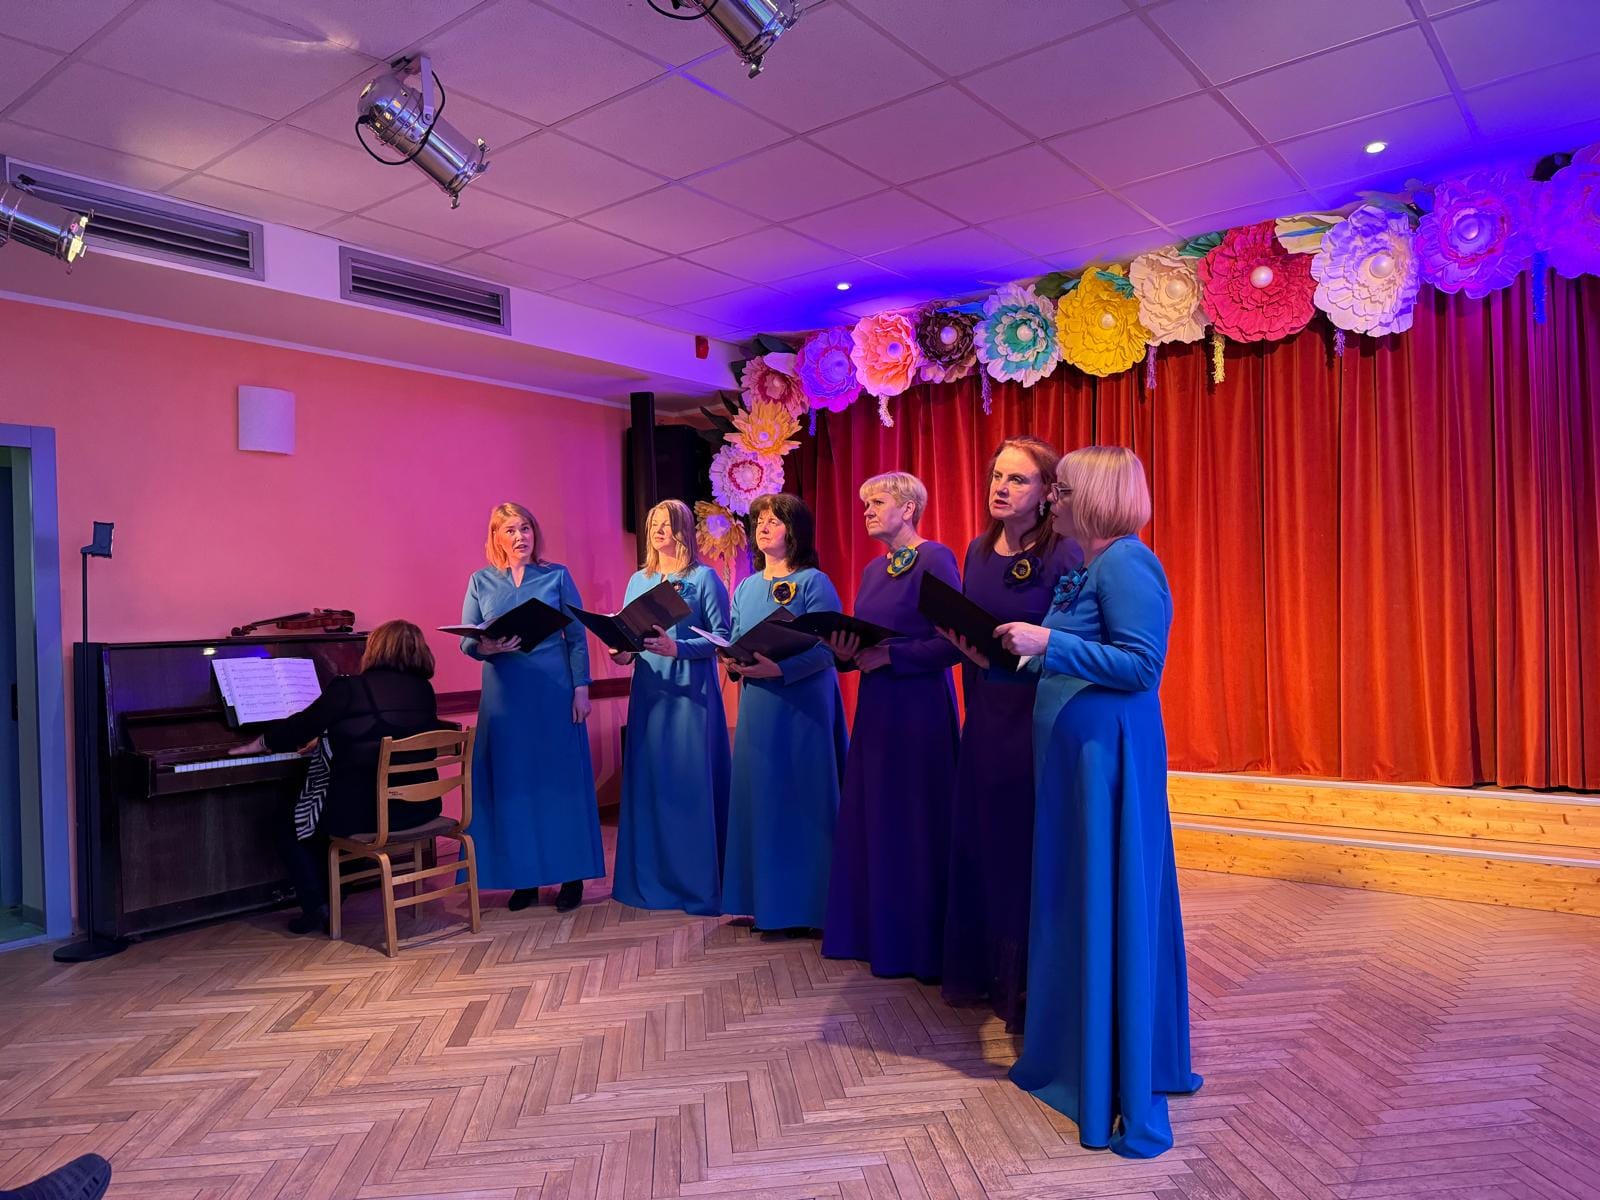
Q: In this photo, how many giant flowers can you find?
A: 14